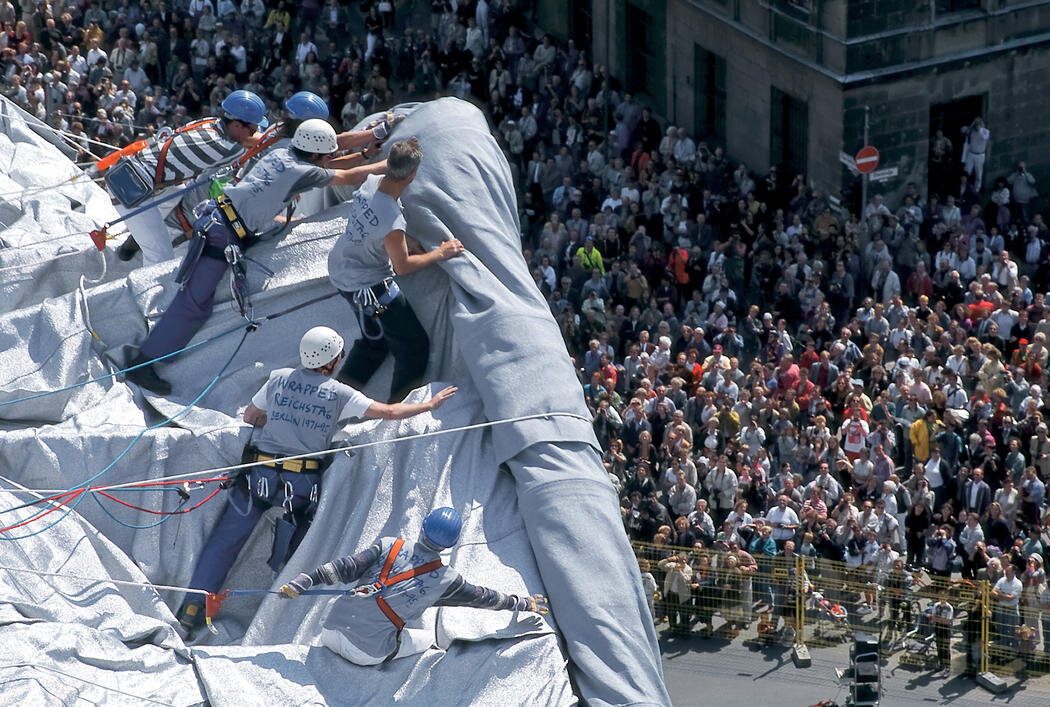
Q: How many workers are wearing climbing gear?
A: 6